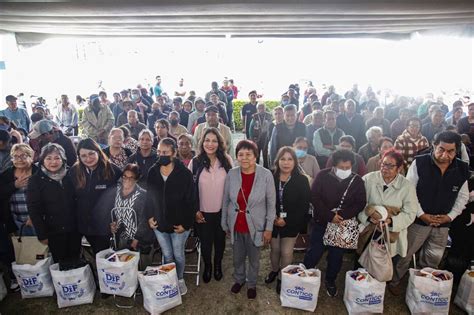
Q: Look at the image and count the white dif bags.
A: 3